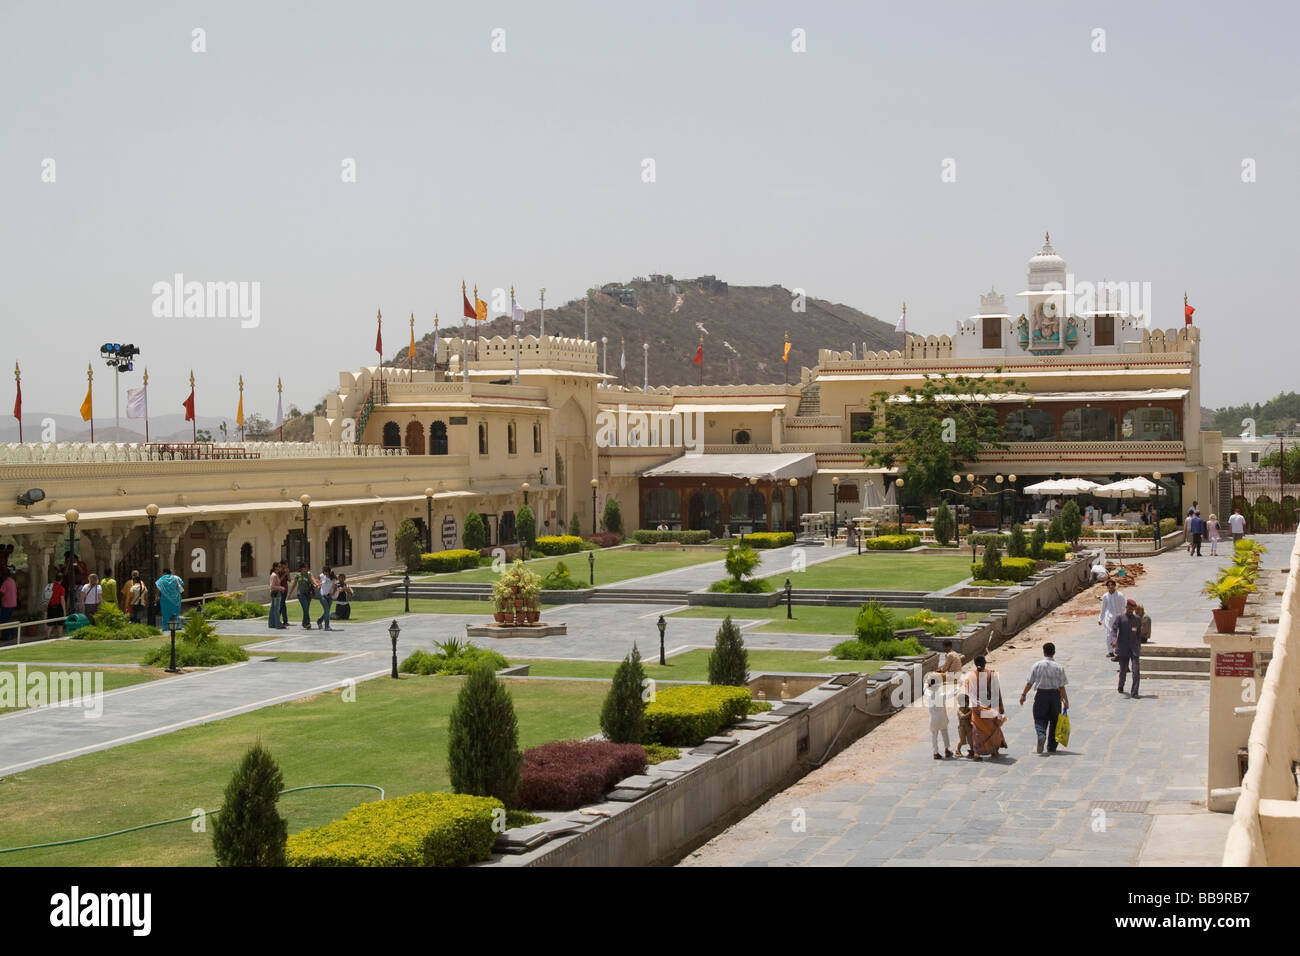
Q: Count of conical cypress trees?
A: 15